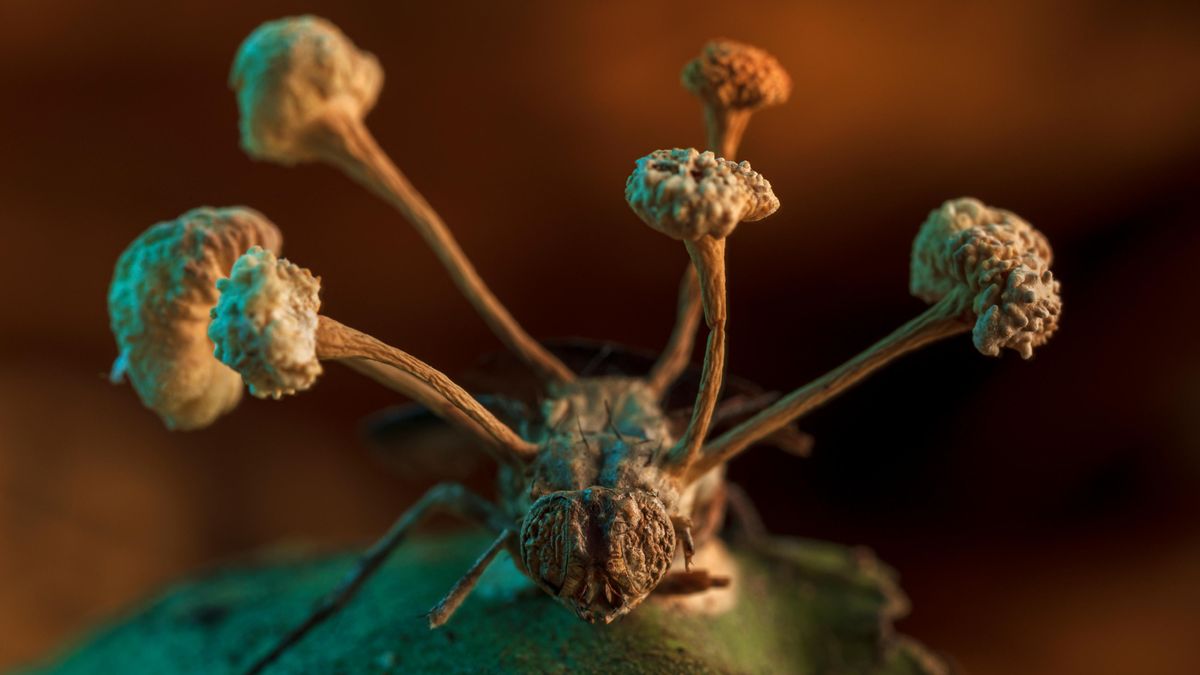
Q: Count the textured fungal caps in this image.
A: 6